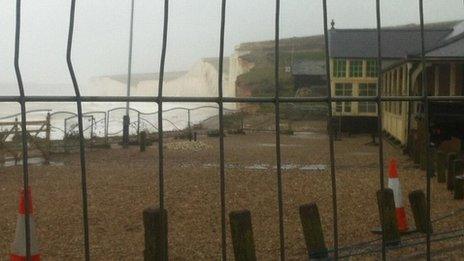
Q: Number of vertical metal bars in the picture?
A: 8